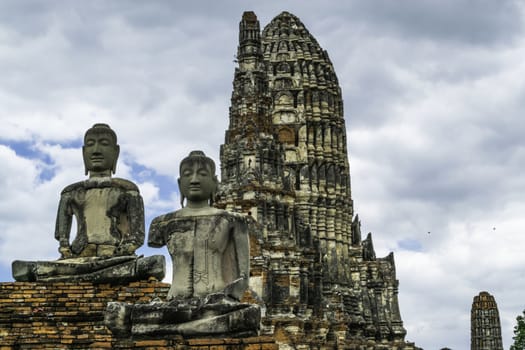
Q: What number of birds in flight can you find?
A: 2